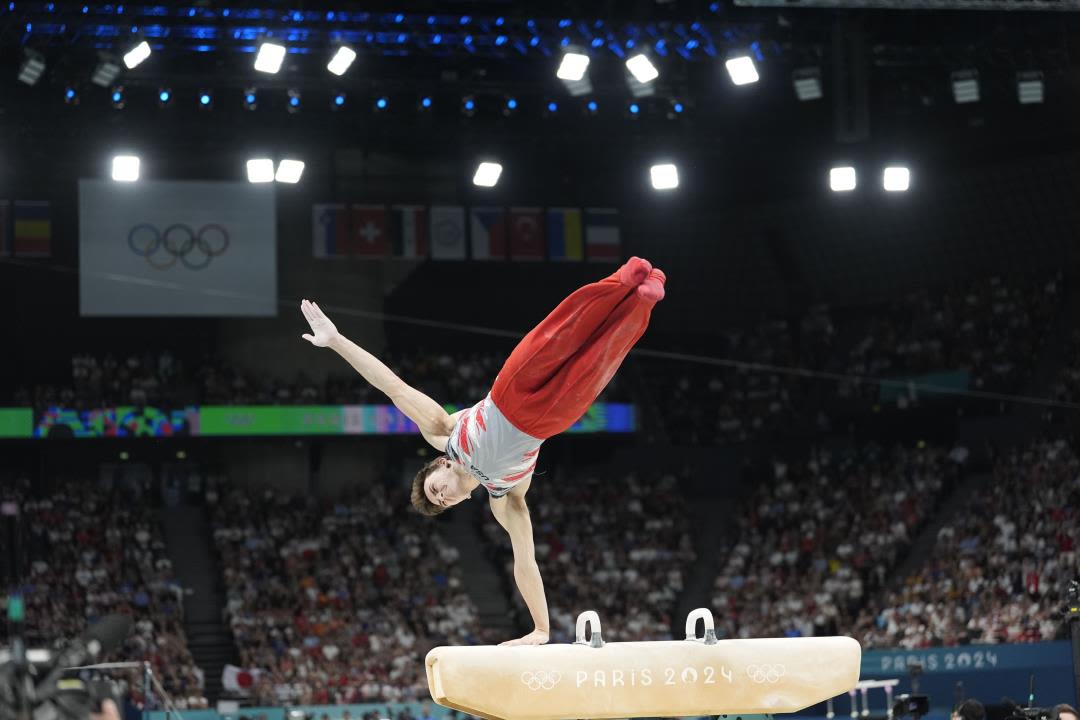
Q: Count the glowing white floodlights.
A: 13